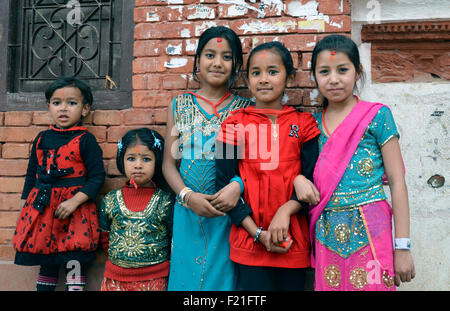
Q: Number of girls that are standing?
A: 5